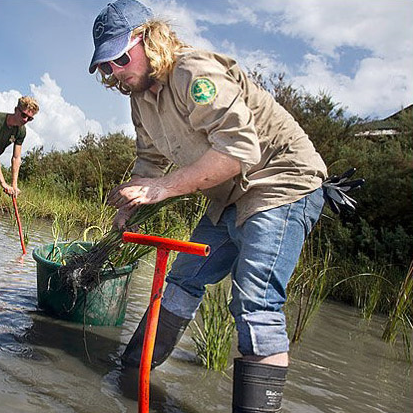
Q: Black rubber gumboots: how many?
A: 2